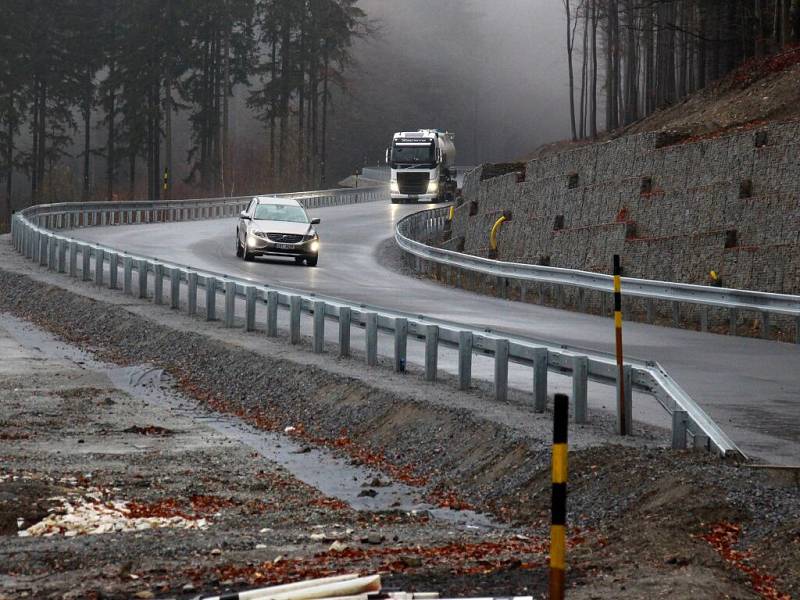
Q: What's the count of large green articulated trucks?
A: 0